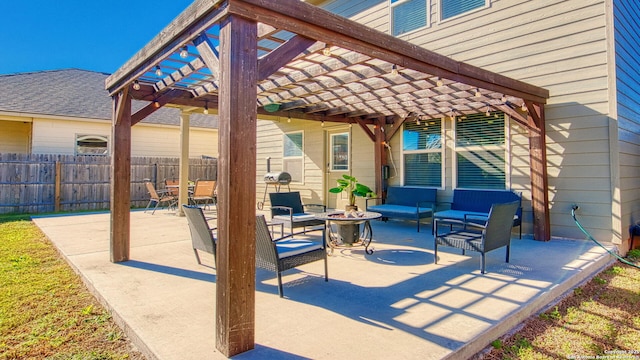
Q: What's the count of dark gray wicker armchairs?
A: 4